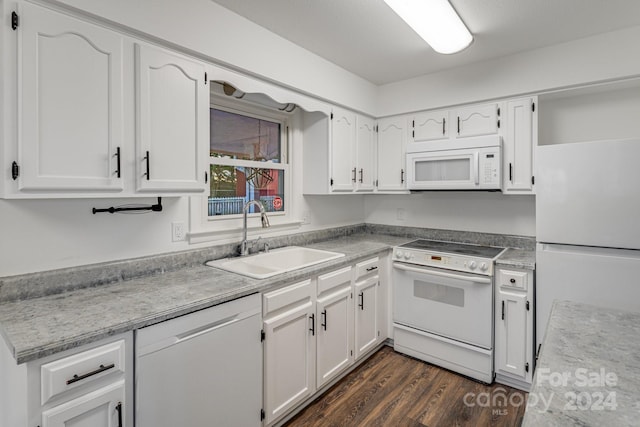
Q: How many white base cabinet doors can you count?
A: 5